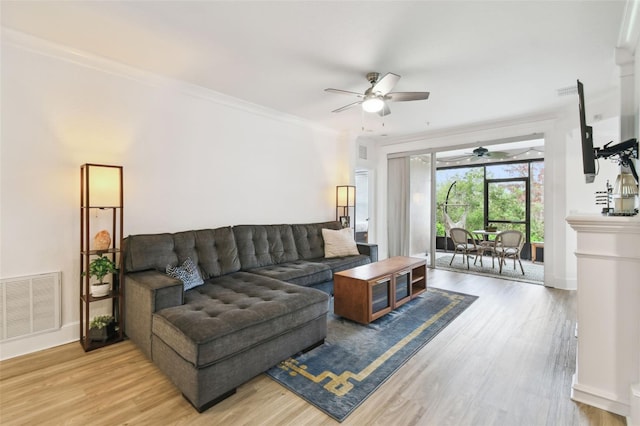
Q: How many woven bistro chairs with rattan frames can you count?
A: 2